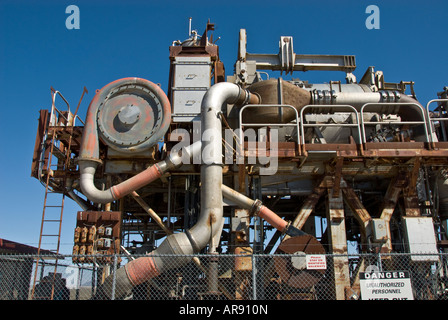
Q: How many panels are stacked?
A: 2